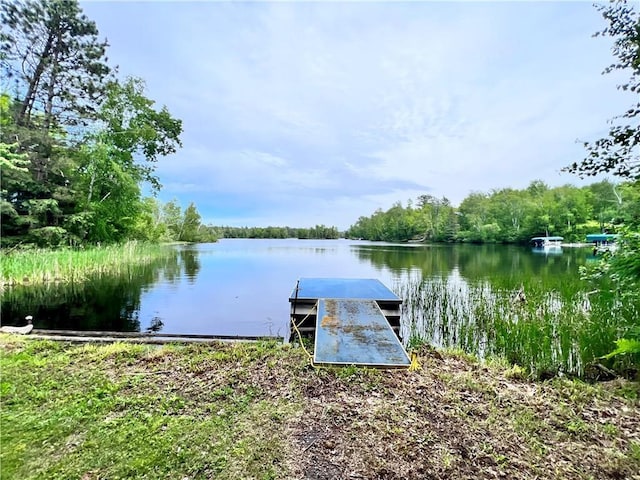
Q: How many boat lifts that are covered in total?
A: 2